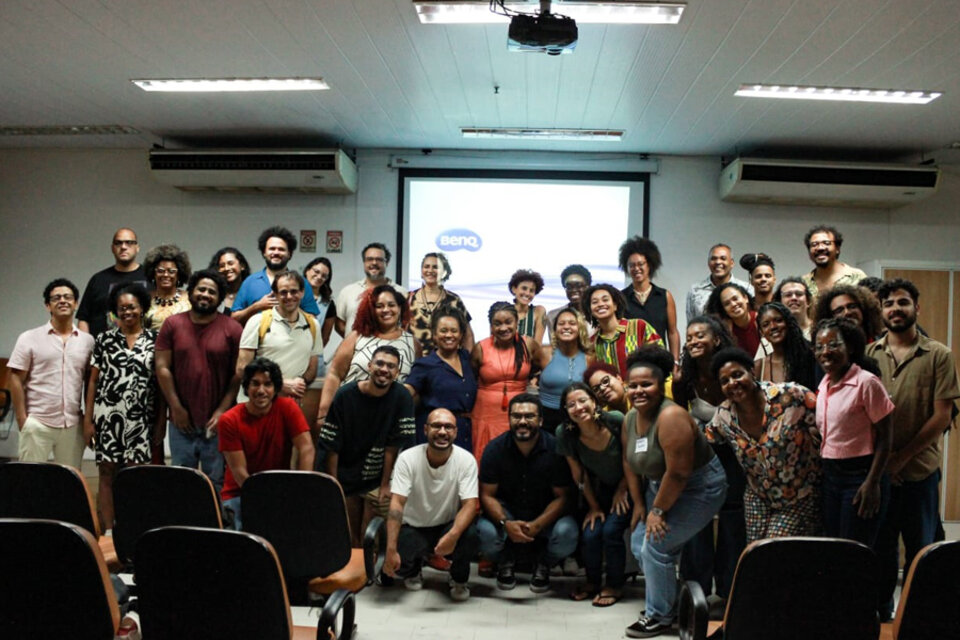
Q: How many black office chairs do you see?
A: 7